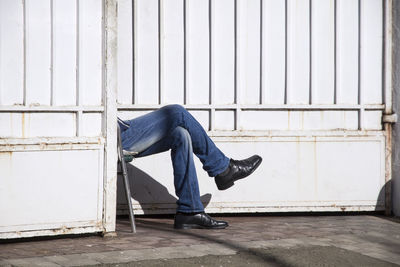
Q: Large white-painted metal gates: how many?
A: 2